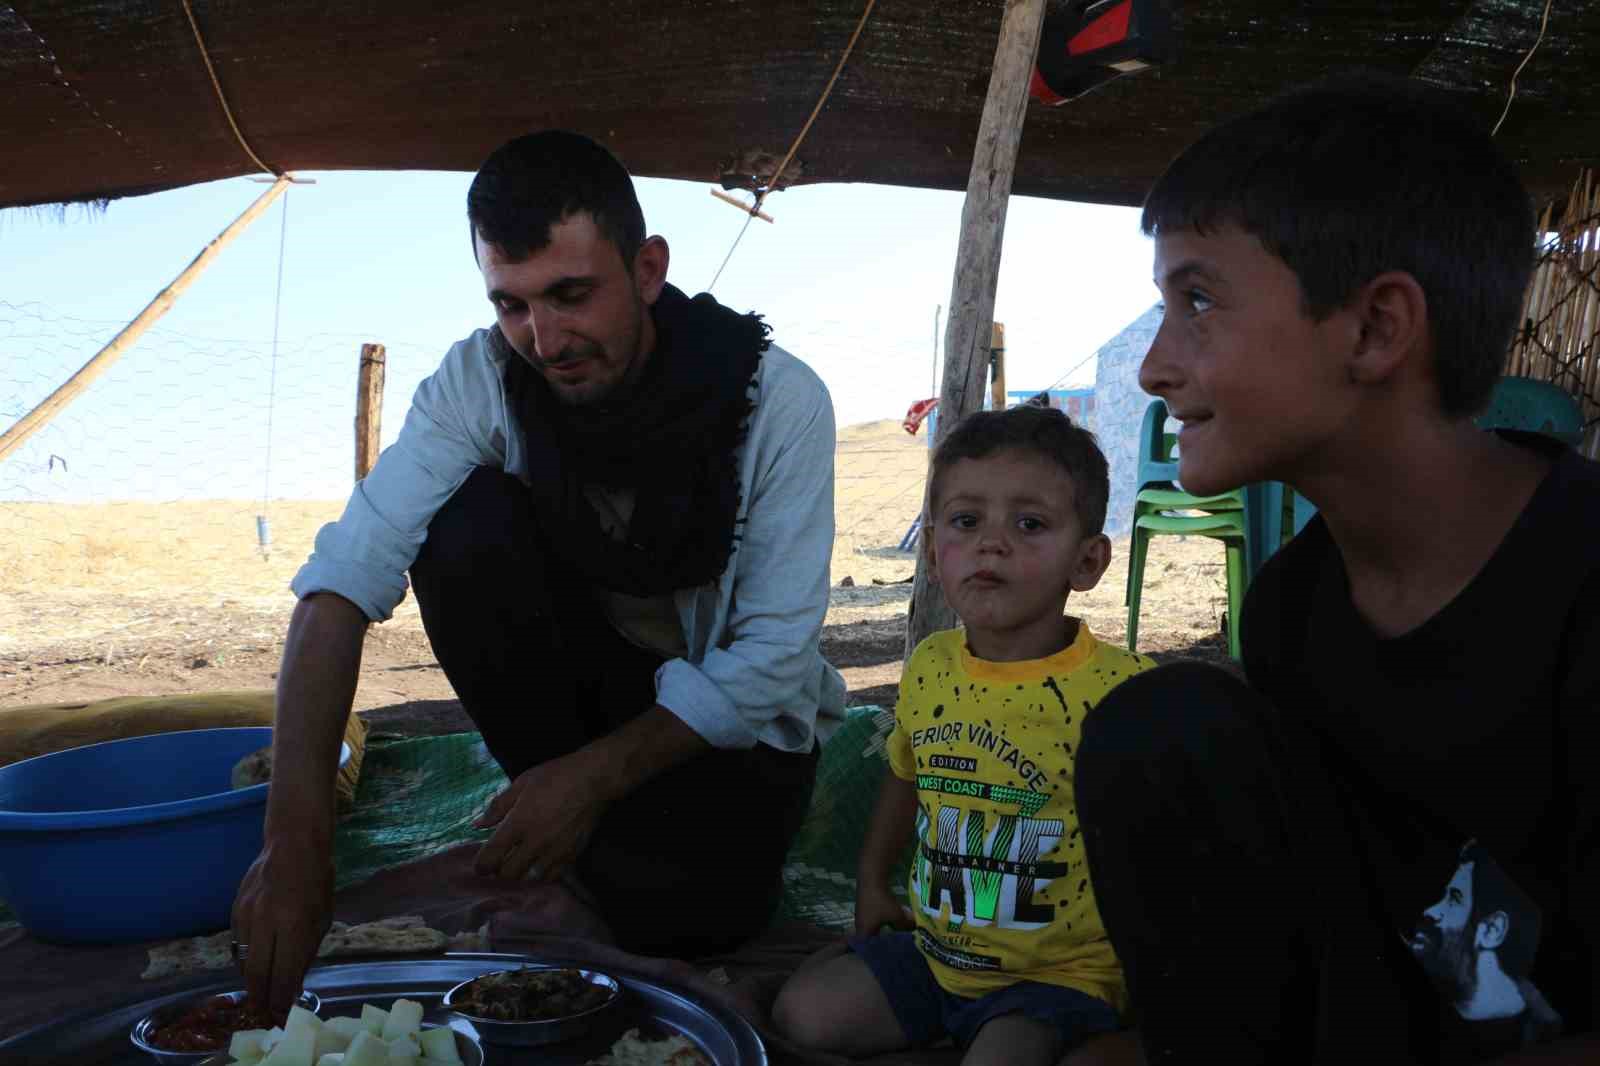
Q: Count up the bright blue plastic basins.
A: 1